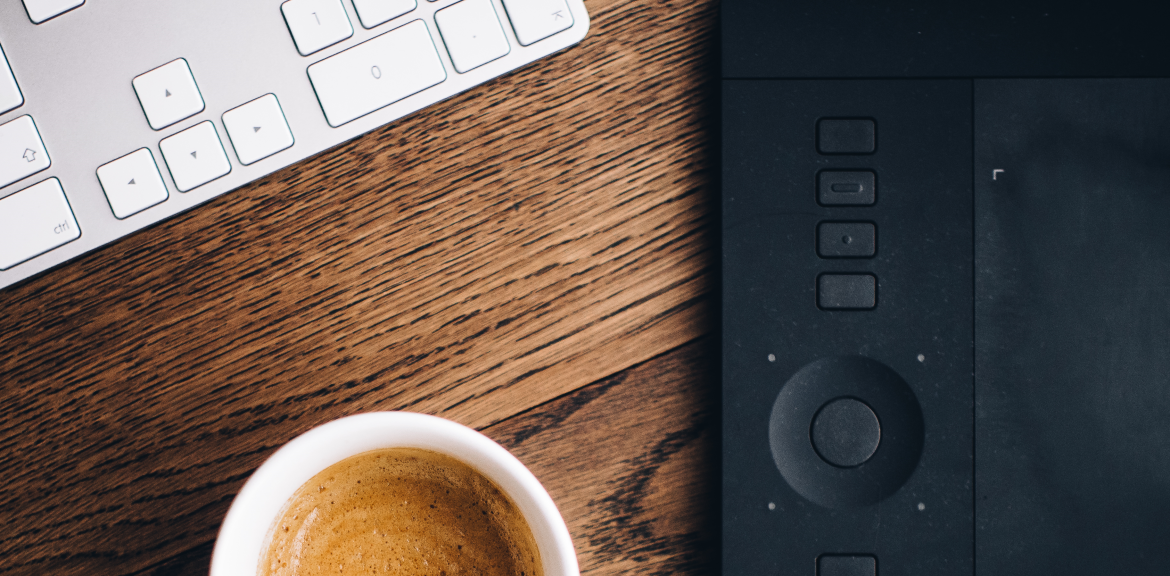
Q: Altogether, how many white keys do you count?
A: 13